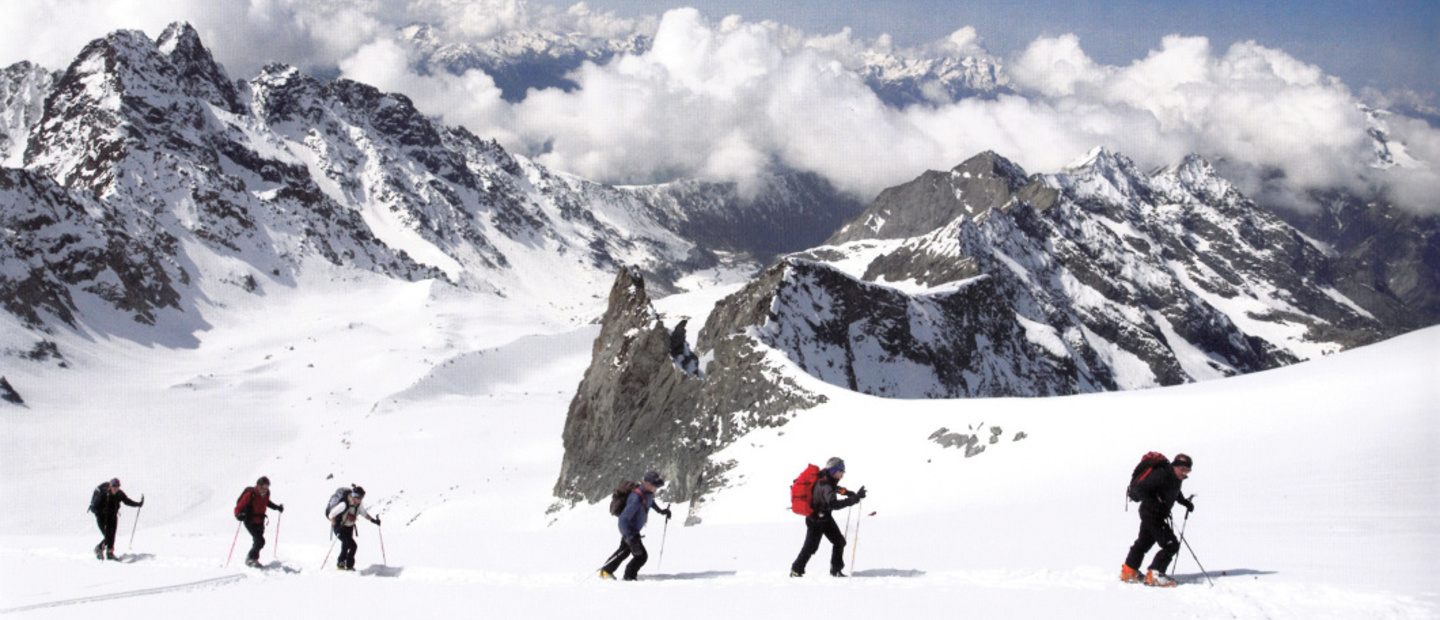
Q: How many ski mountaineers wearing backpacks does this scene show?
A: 6